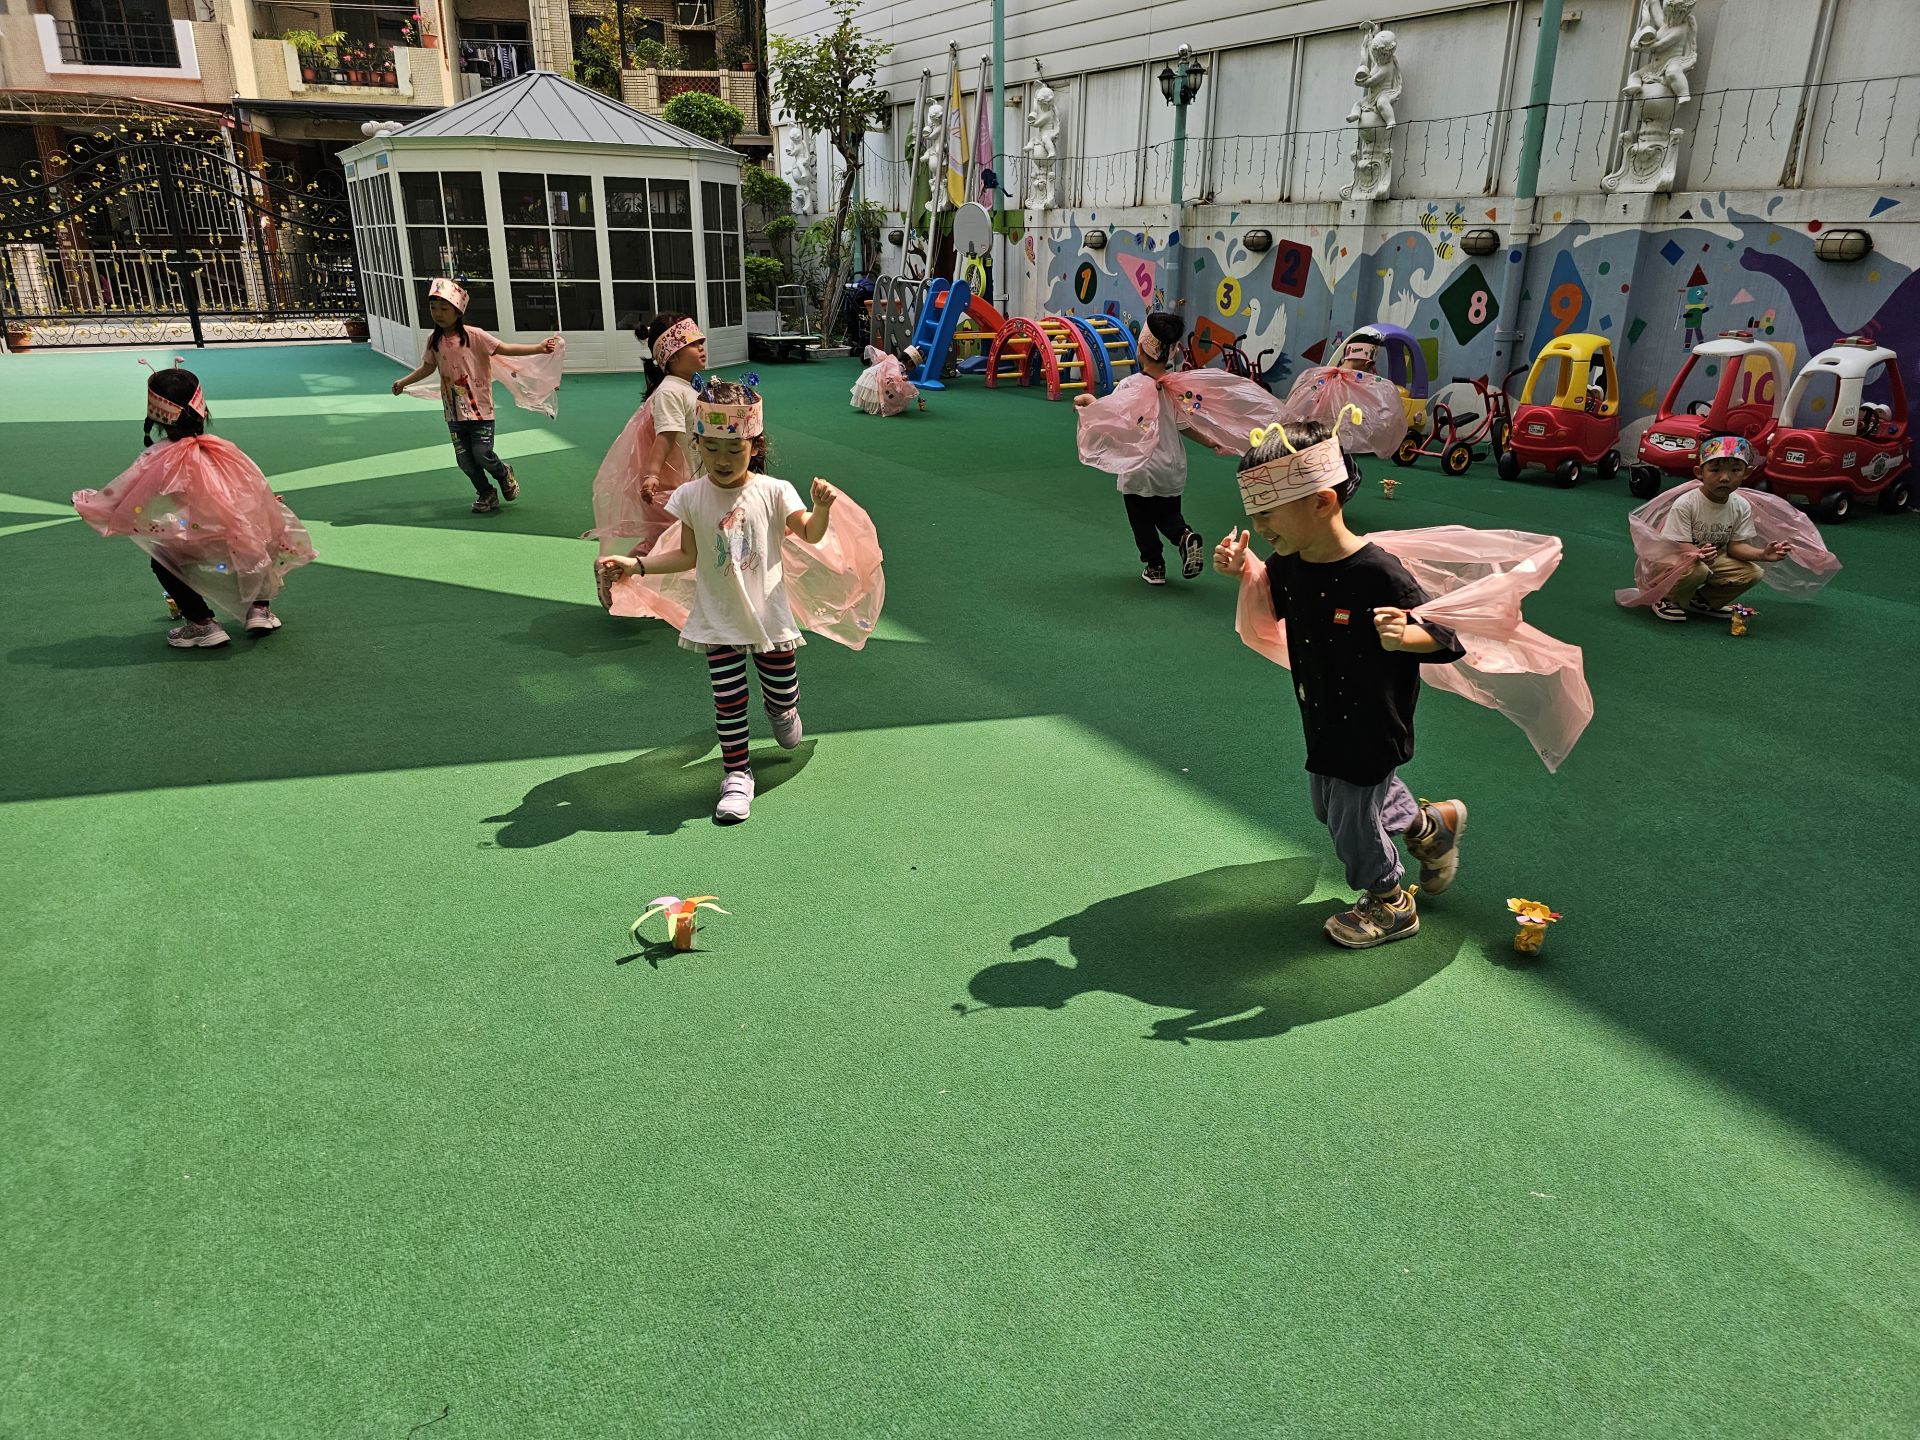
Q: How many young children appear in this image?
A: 9